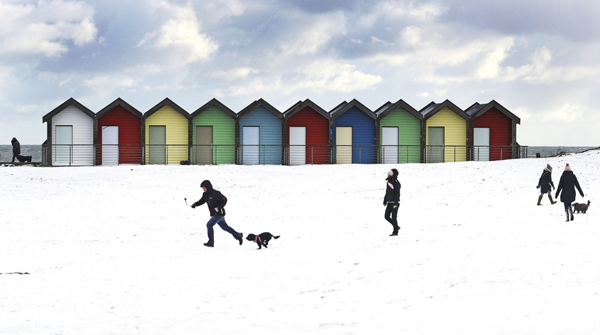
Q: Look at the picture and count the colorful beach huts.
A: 10